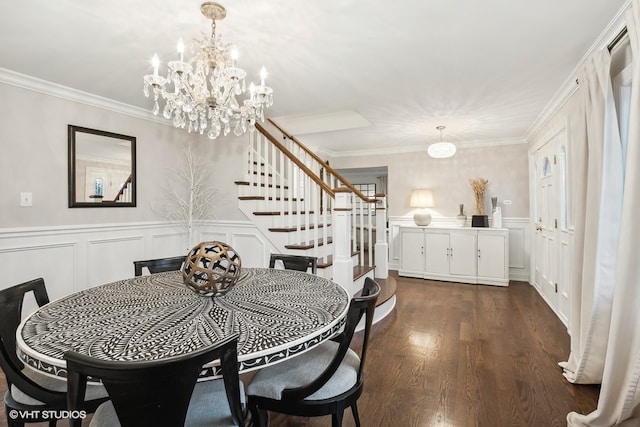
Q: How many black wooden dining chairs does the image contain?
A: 5